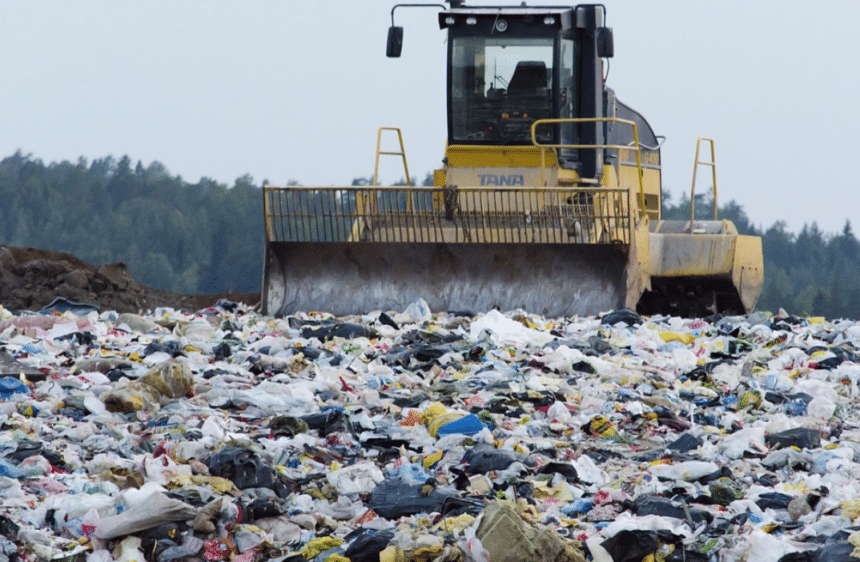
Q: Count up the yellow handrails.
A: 3